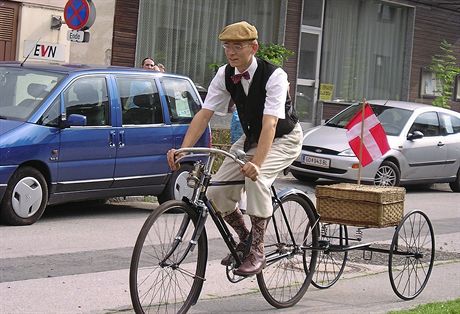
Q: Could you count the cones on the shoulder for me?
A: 0